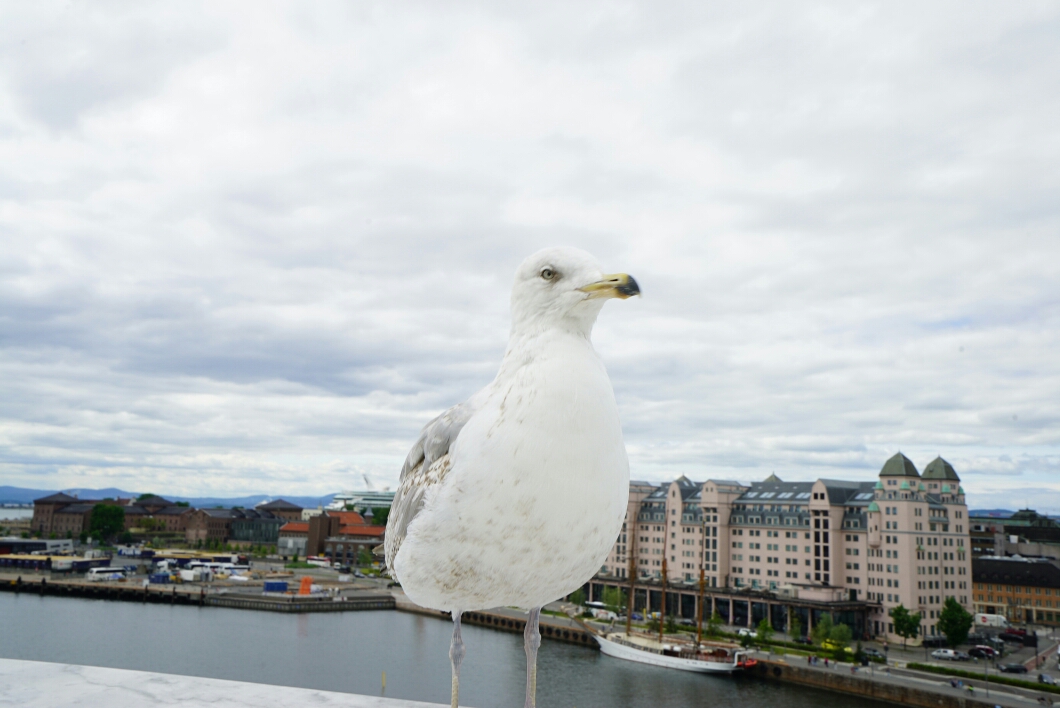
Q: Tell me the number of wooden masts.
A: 3